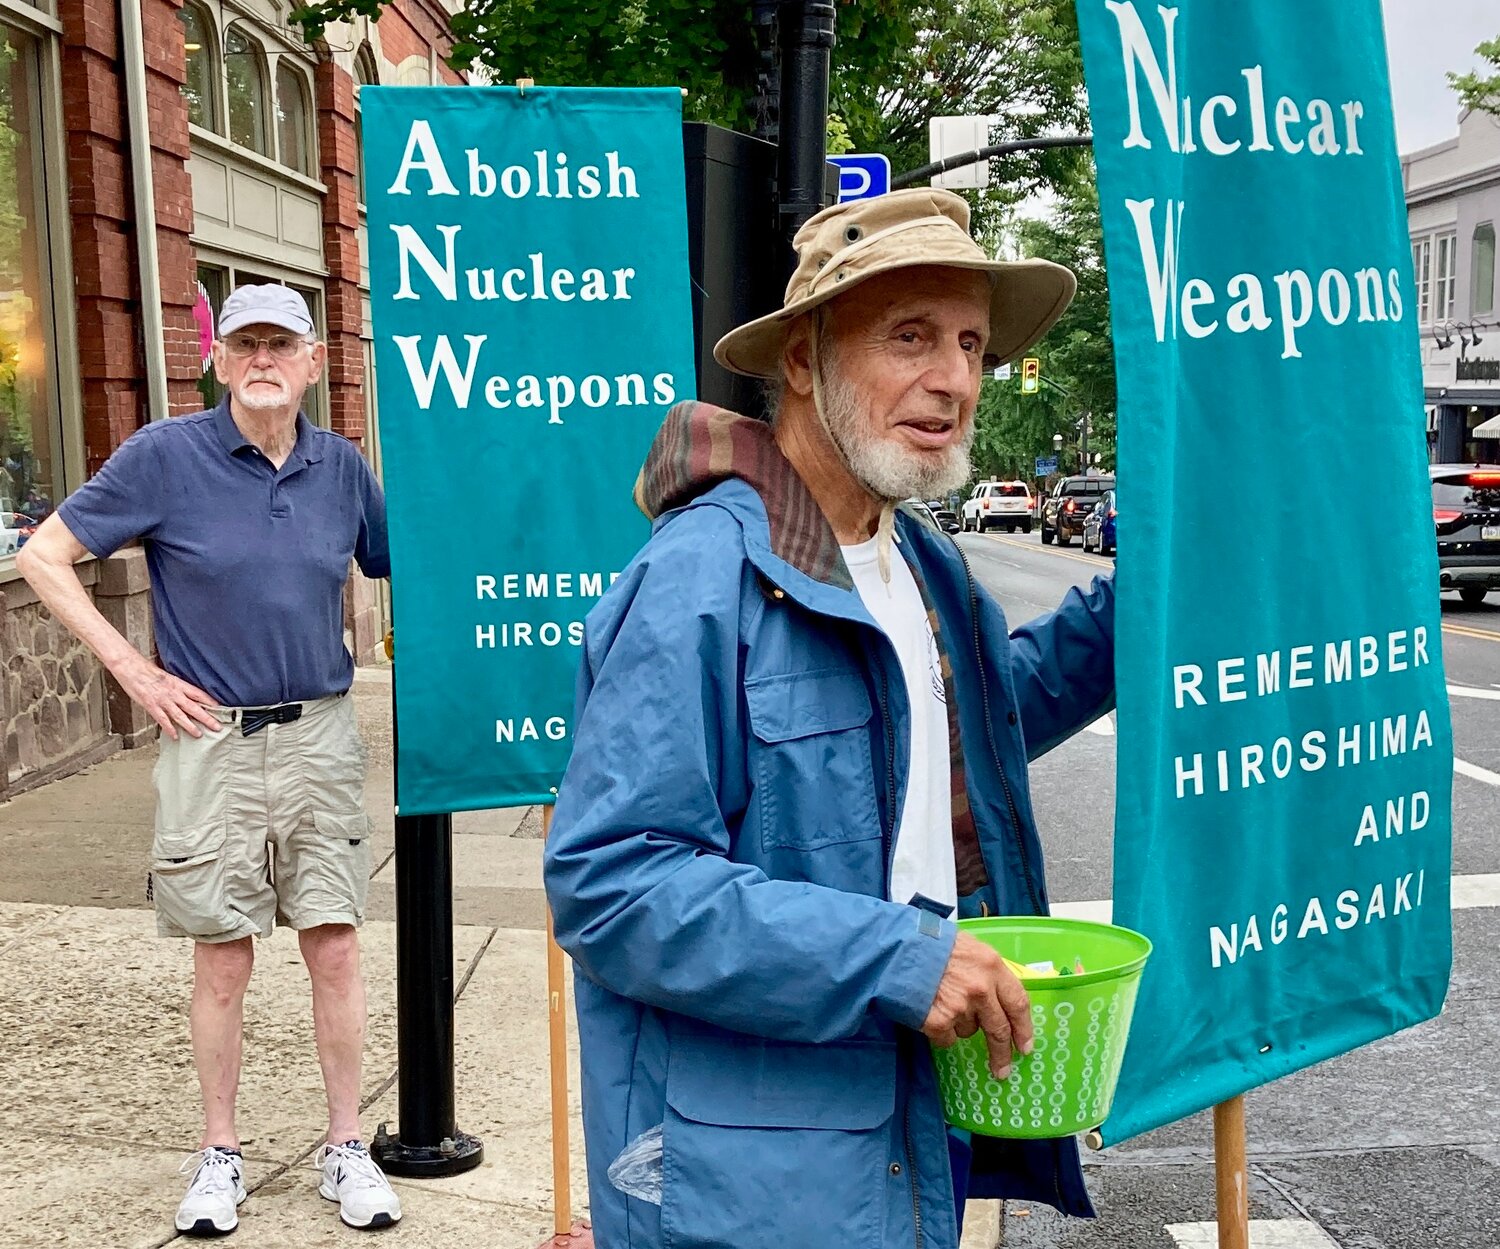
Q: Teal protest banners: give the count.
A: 2